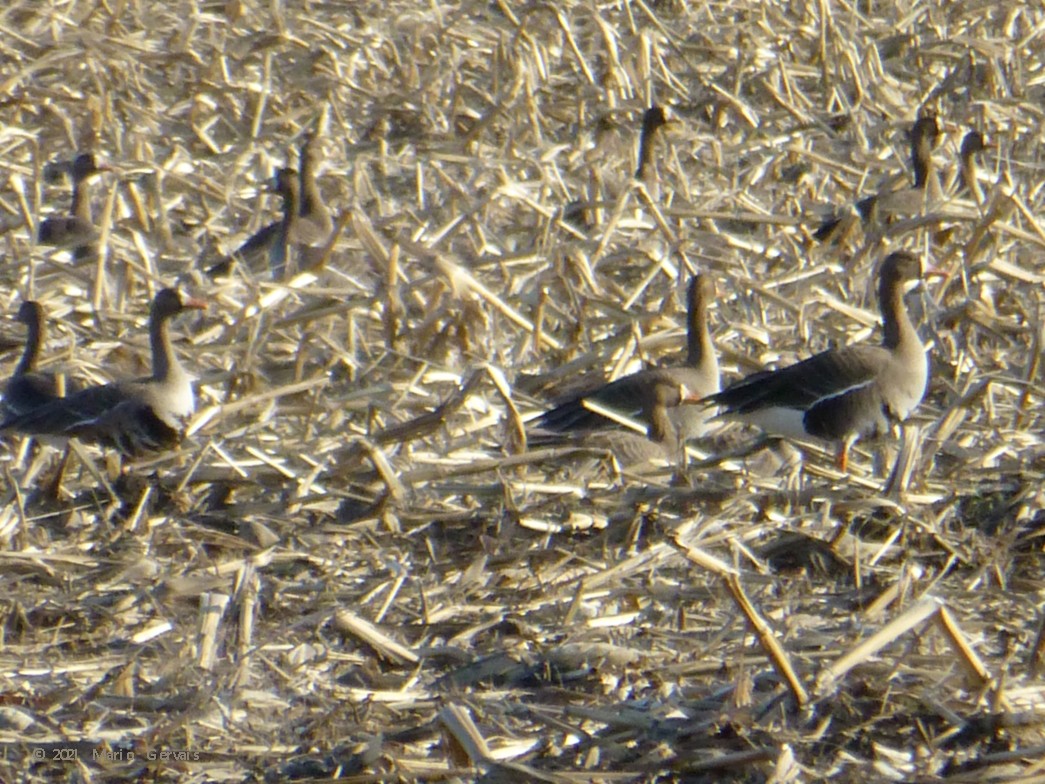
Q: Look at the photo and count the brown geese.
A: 11